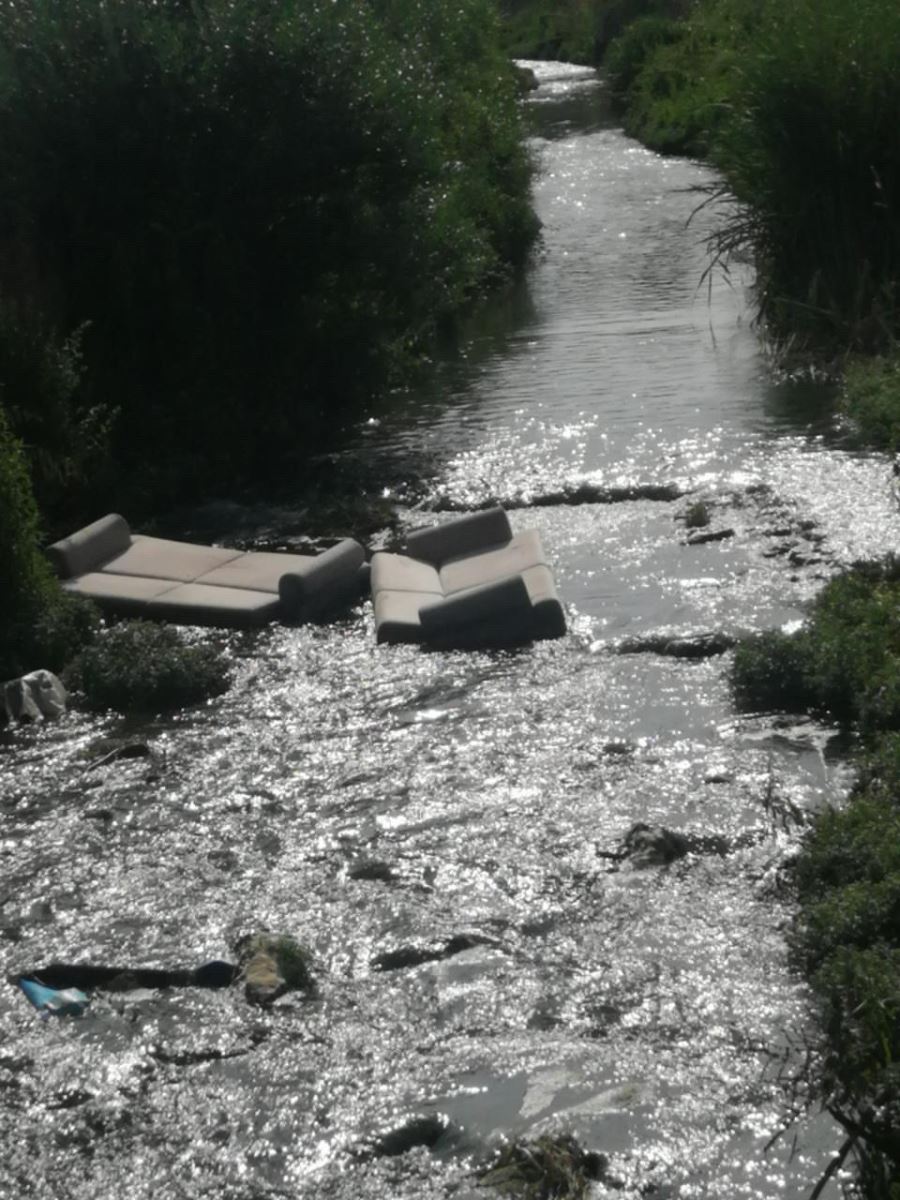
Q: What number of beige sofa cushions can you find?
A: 8